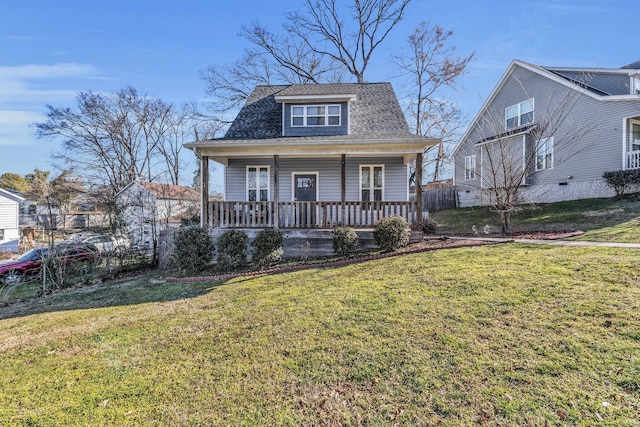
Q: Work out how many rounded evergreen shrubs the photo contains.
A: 5